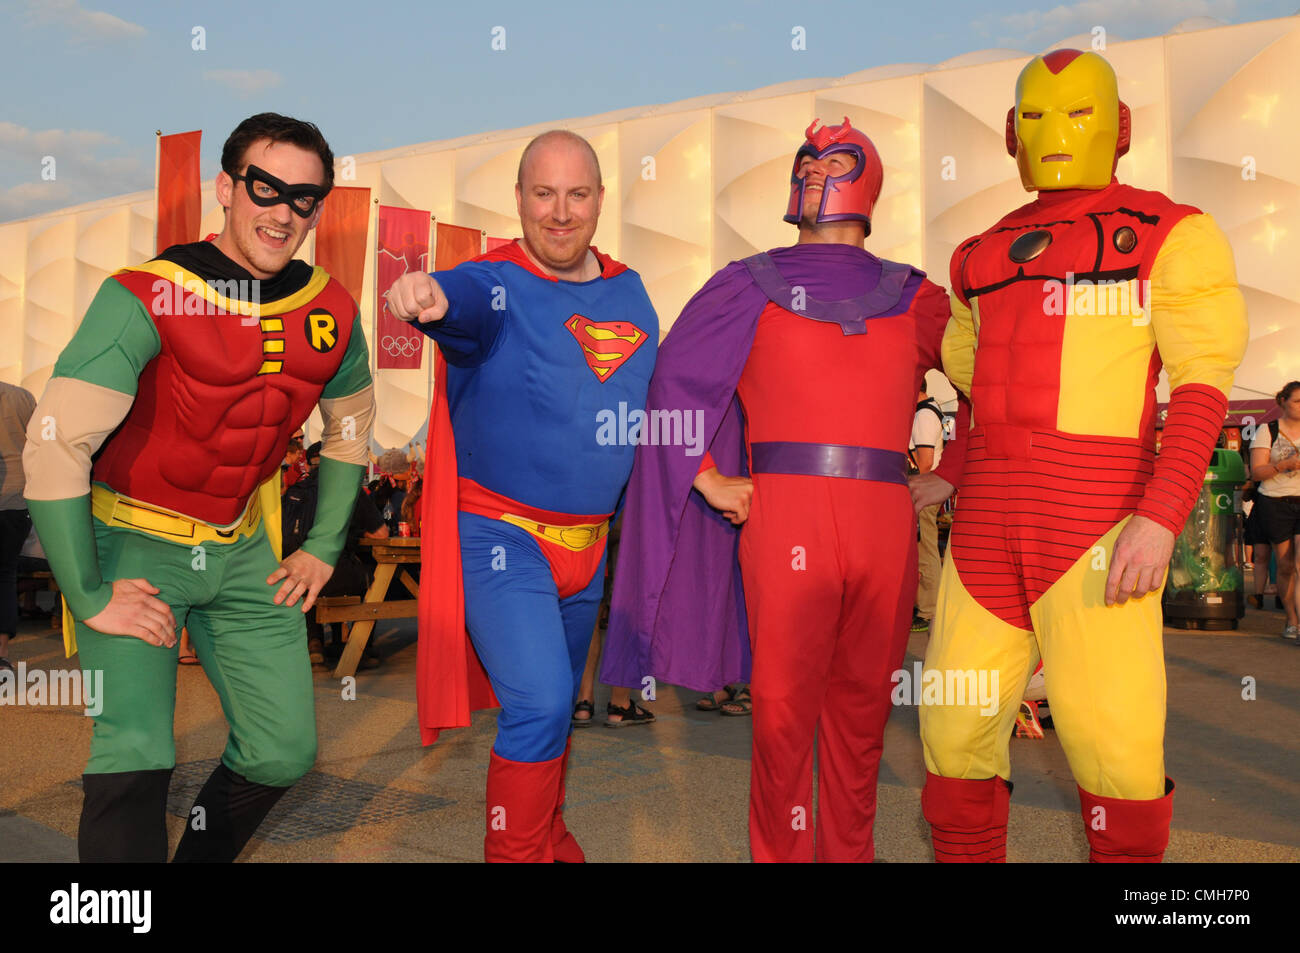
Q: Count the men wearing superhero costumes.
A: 4